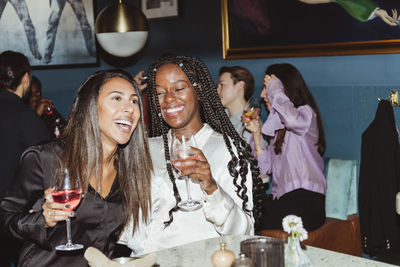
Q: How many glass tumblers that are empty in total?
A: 1